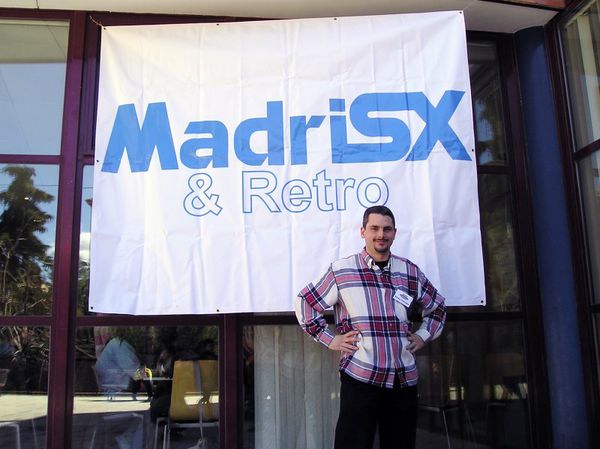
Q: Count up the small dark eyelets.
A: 9